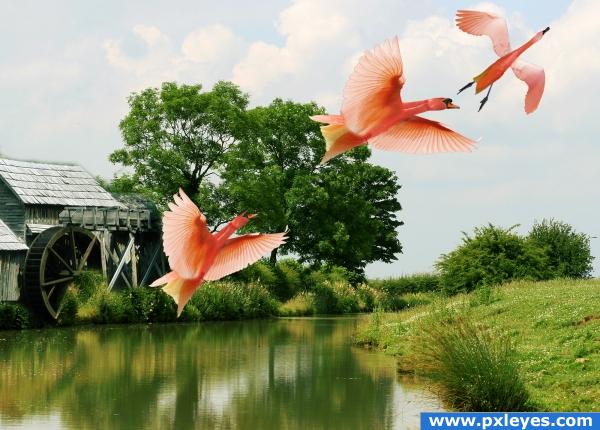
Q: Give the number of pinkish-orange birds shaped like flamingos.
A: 3